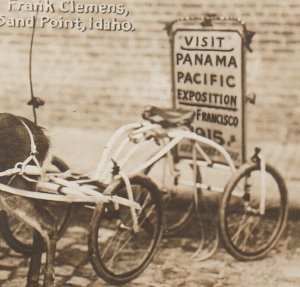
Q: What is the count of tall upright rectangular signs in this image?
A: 1